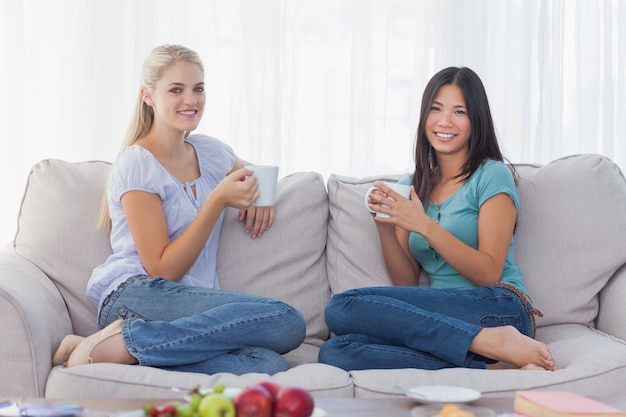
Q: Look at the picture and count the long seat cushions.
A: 2